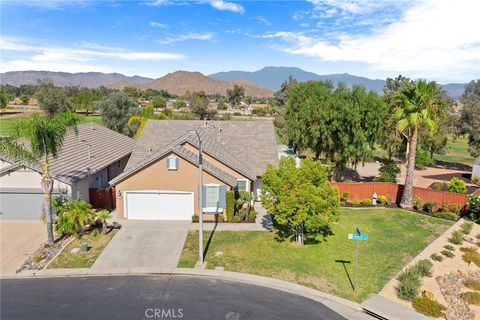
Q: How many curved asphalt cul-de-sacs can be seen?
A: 1